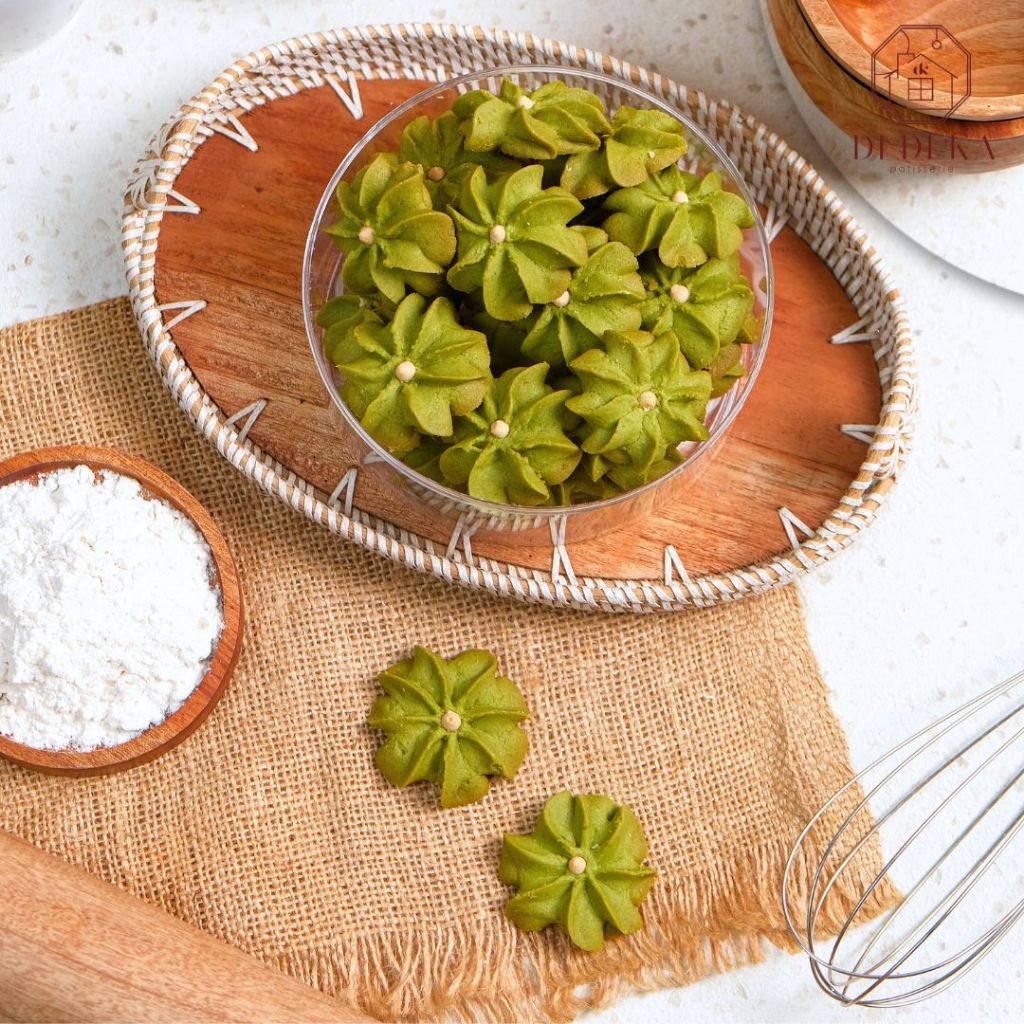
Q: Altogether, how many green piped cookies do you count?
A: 13